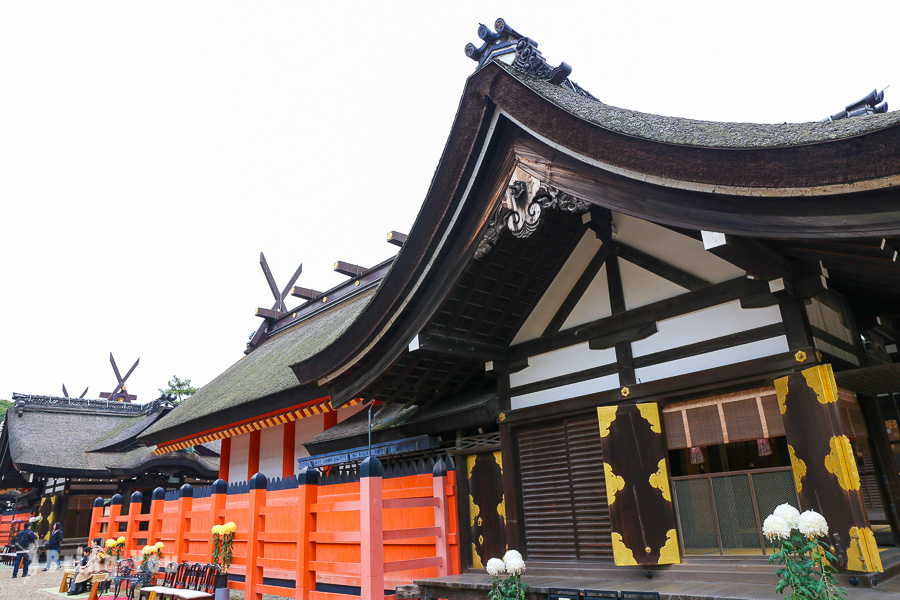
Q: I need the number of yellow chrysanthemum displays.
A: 3